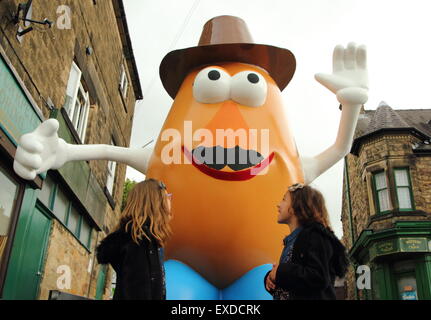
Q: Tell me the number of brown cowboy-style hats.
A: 1